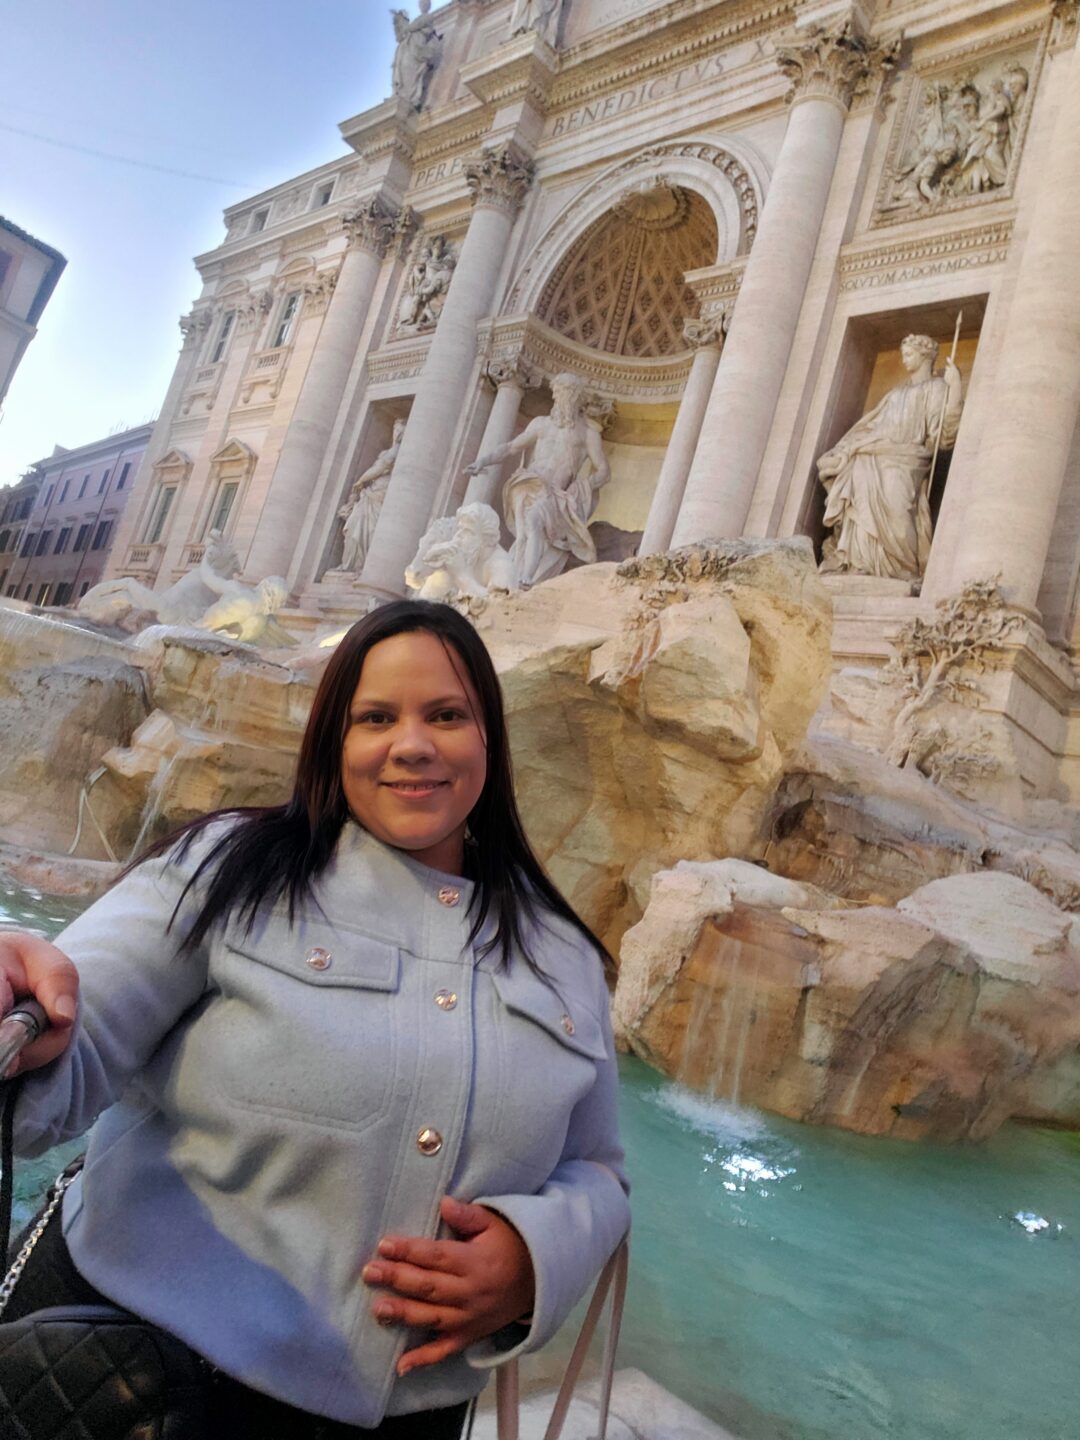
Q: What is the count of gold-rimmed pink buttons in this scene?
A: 5